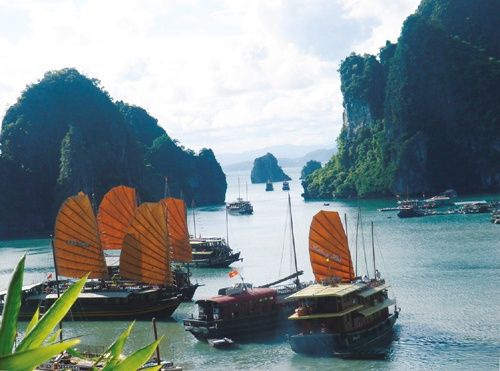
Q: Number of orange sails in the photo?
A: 5